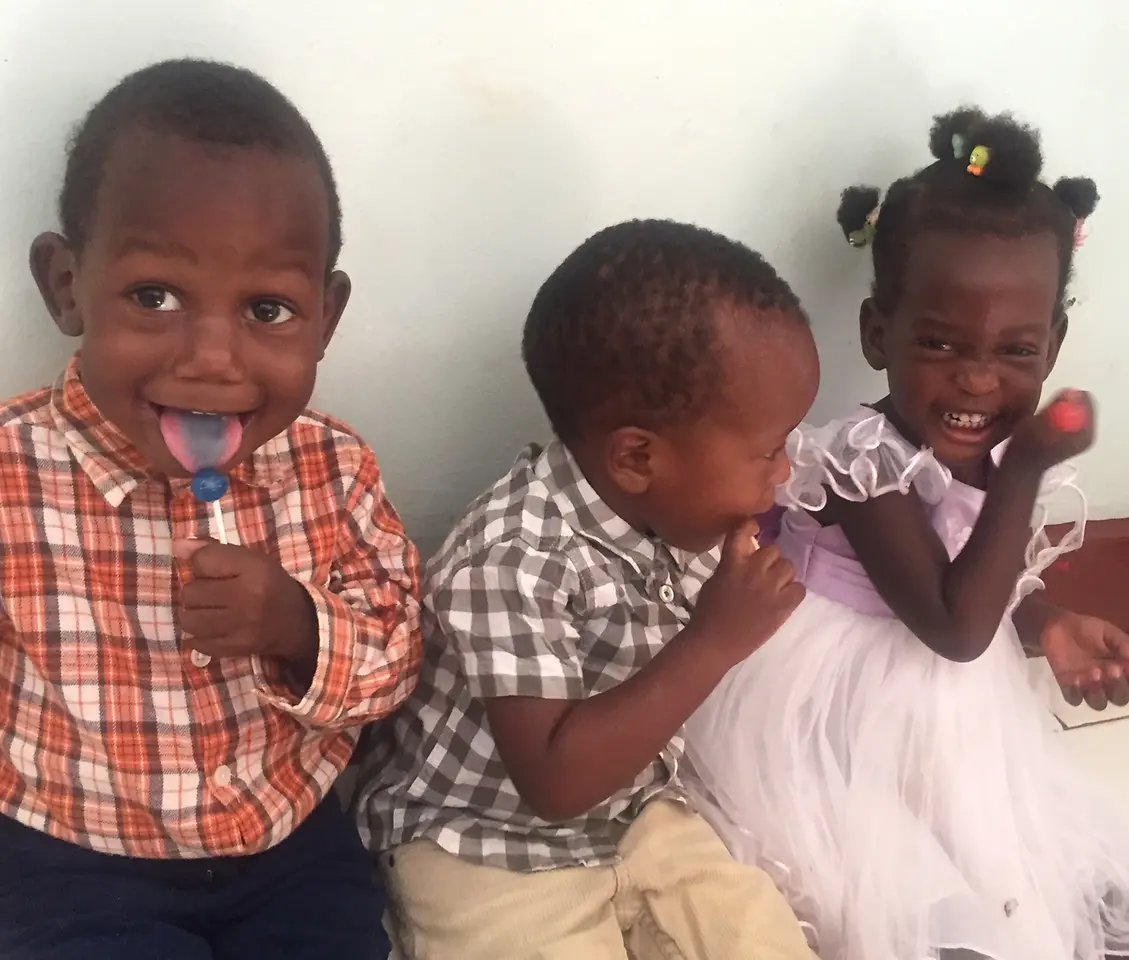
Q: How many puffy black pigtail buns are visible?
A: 4